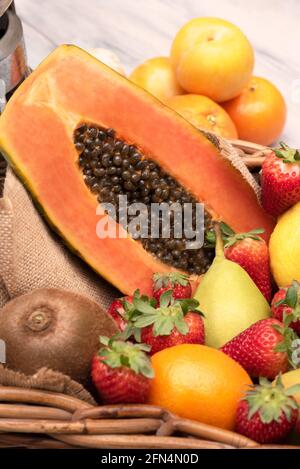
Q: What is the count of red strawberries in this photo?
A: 9